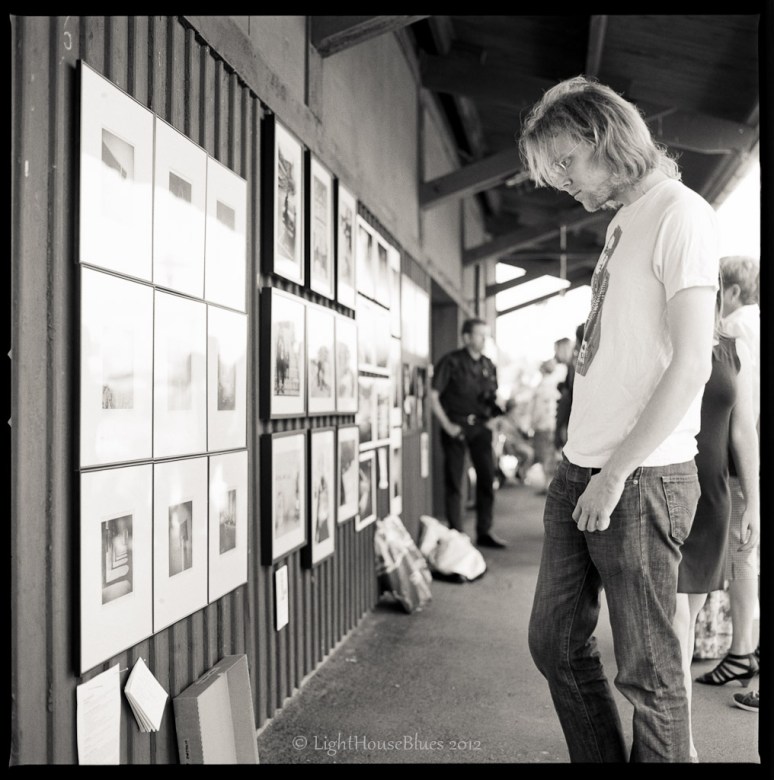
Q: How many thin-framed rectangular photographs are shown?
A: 9